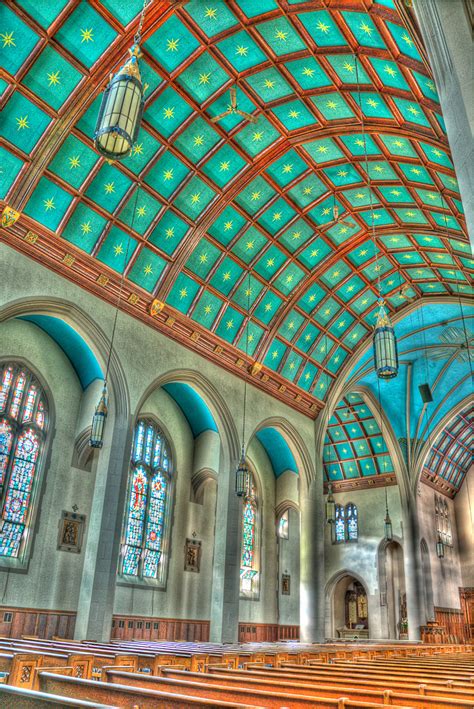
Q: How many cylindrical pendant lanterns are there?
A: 7